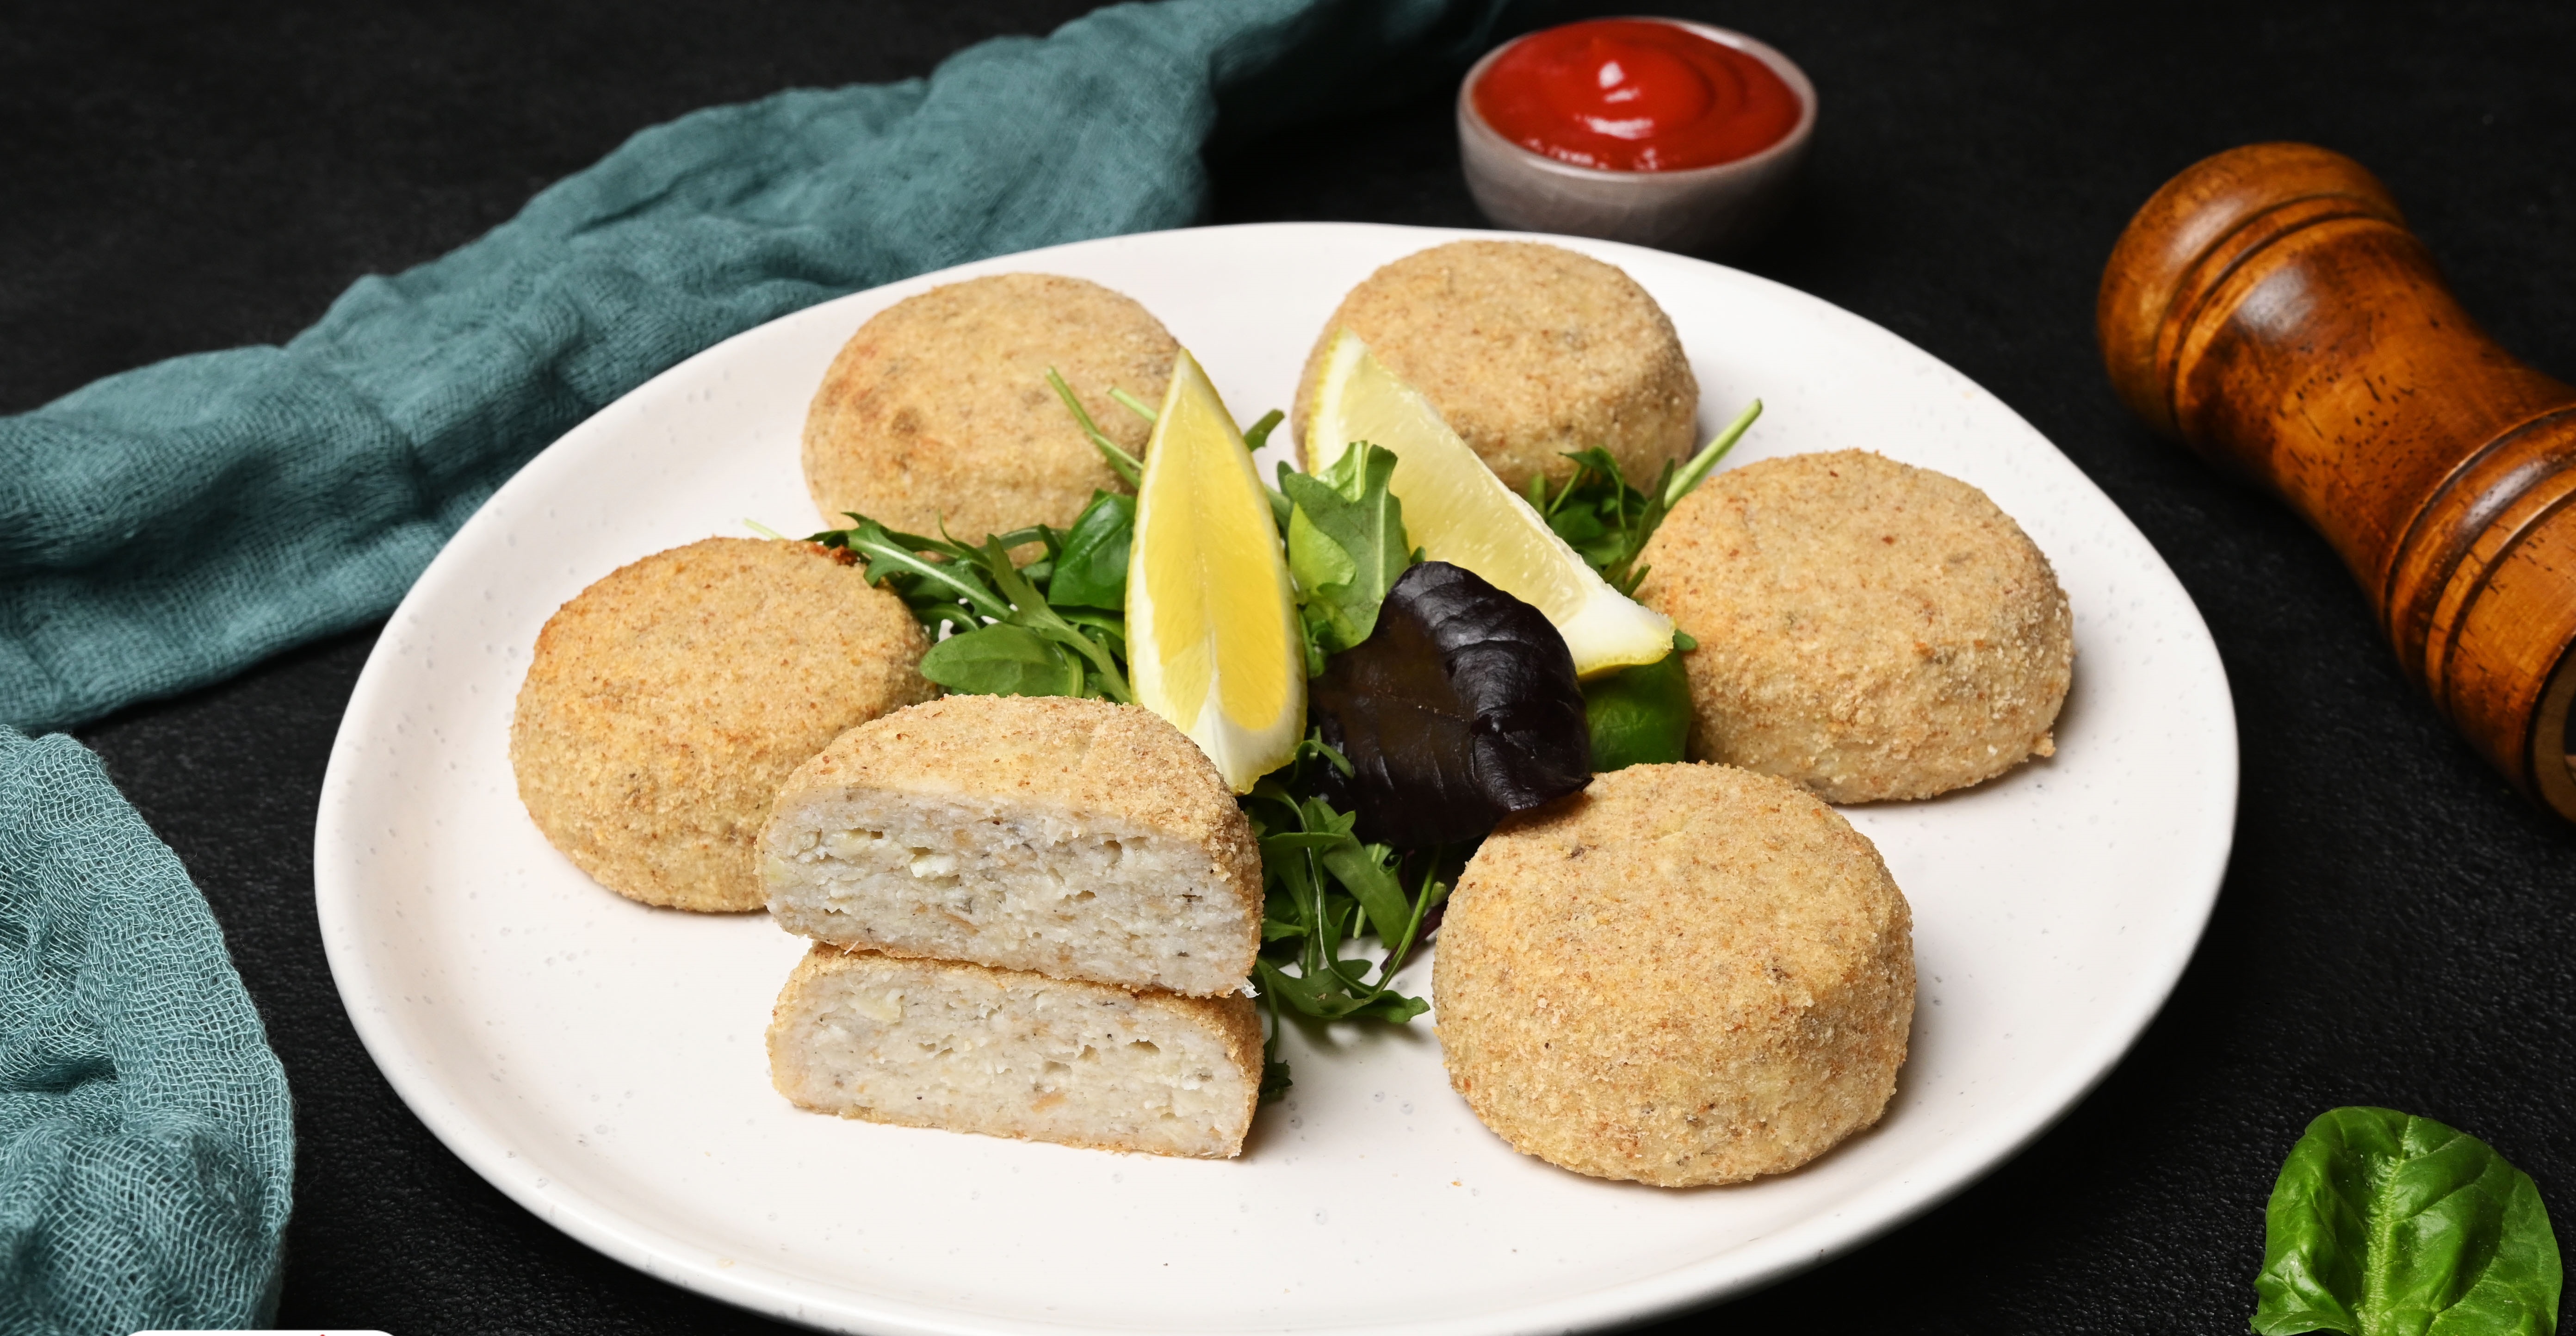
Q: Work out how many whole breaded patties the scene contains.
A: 5